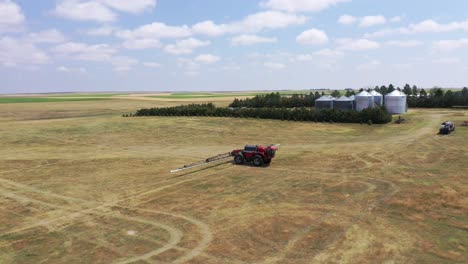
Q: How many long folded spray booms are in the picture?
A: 1